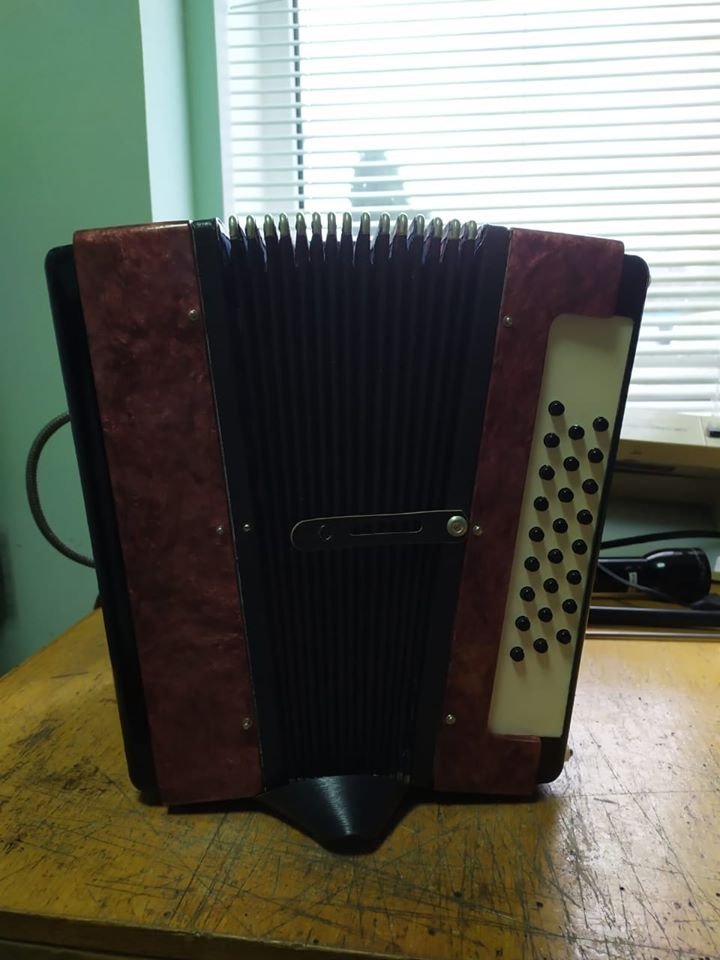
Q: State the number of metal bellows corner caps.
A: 15